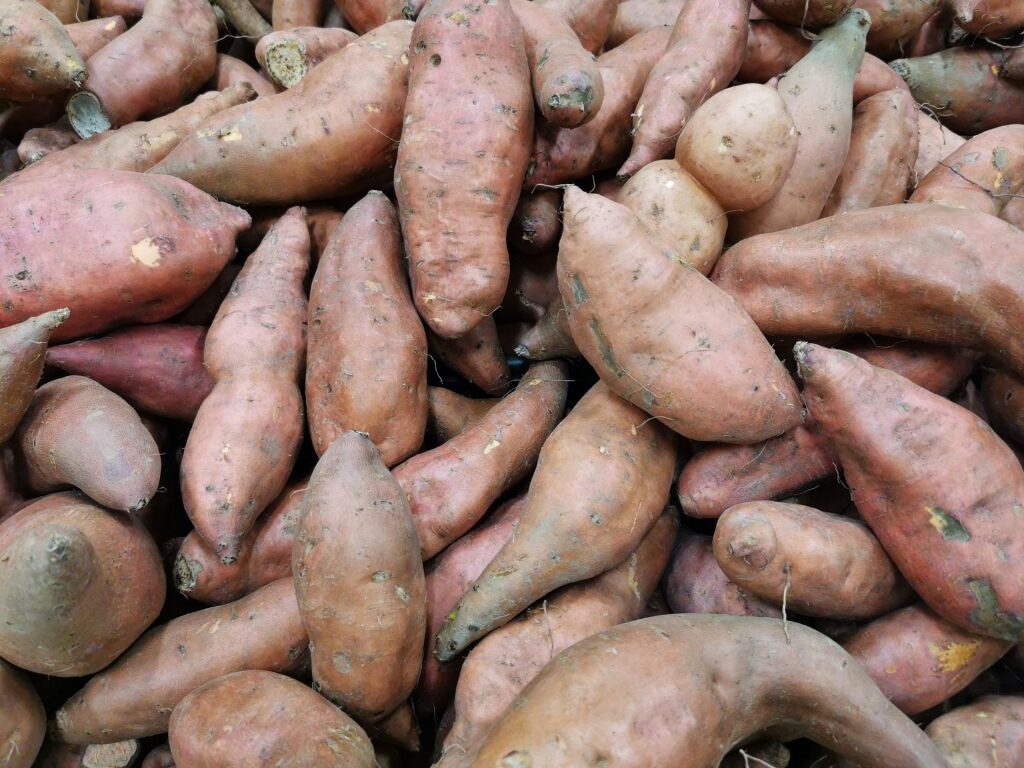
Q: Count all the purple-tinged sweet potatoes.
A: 1